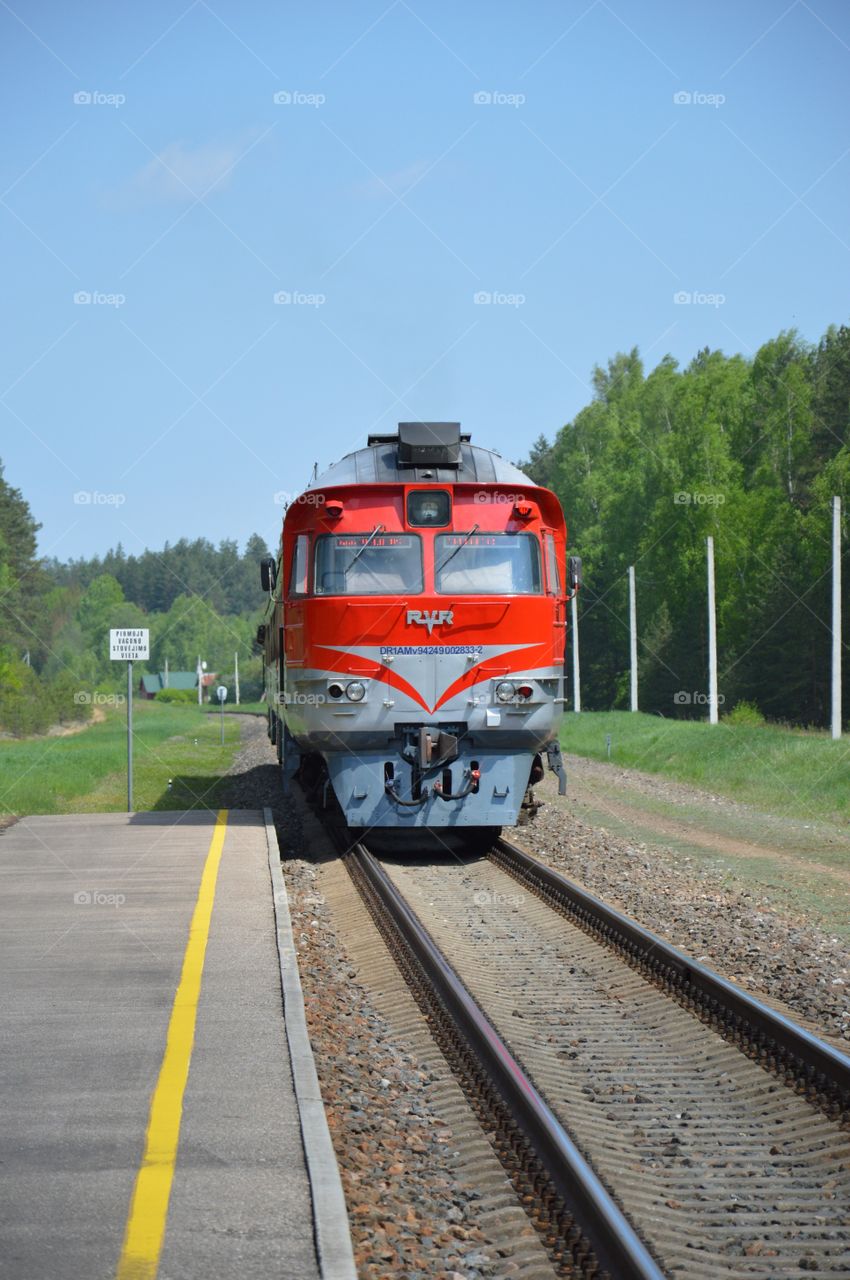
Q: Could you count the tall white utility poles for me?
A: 4